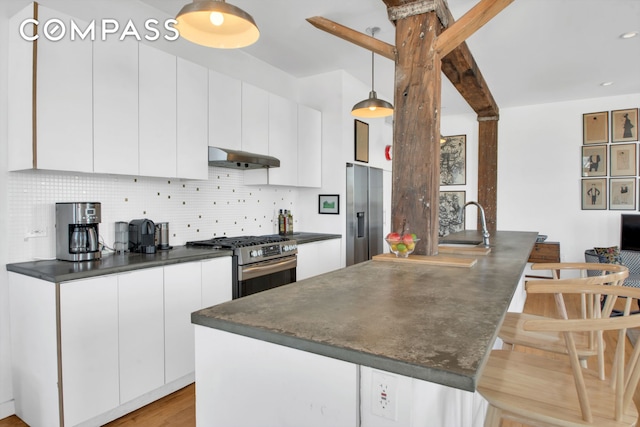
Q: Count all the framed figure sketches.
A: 6